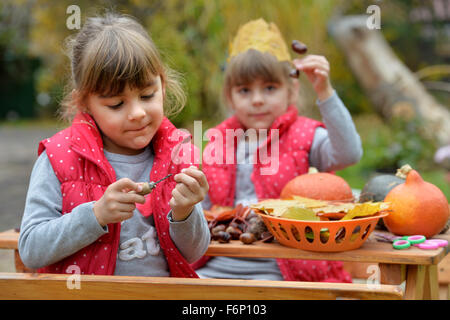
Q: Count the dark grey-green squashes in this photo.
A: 1